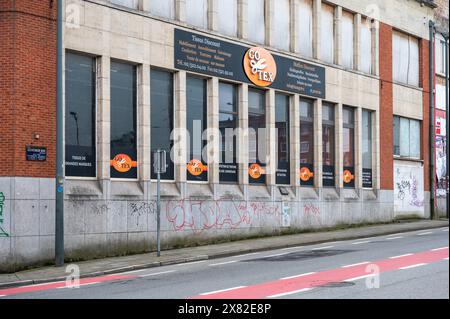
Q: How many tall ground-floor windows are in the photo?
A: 11